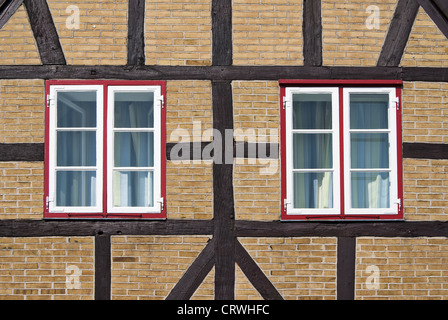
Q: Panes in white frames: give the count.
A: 12